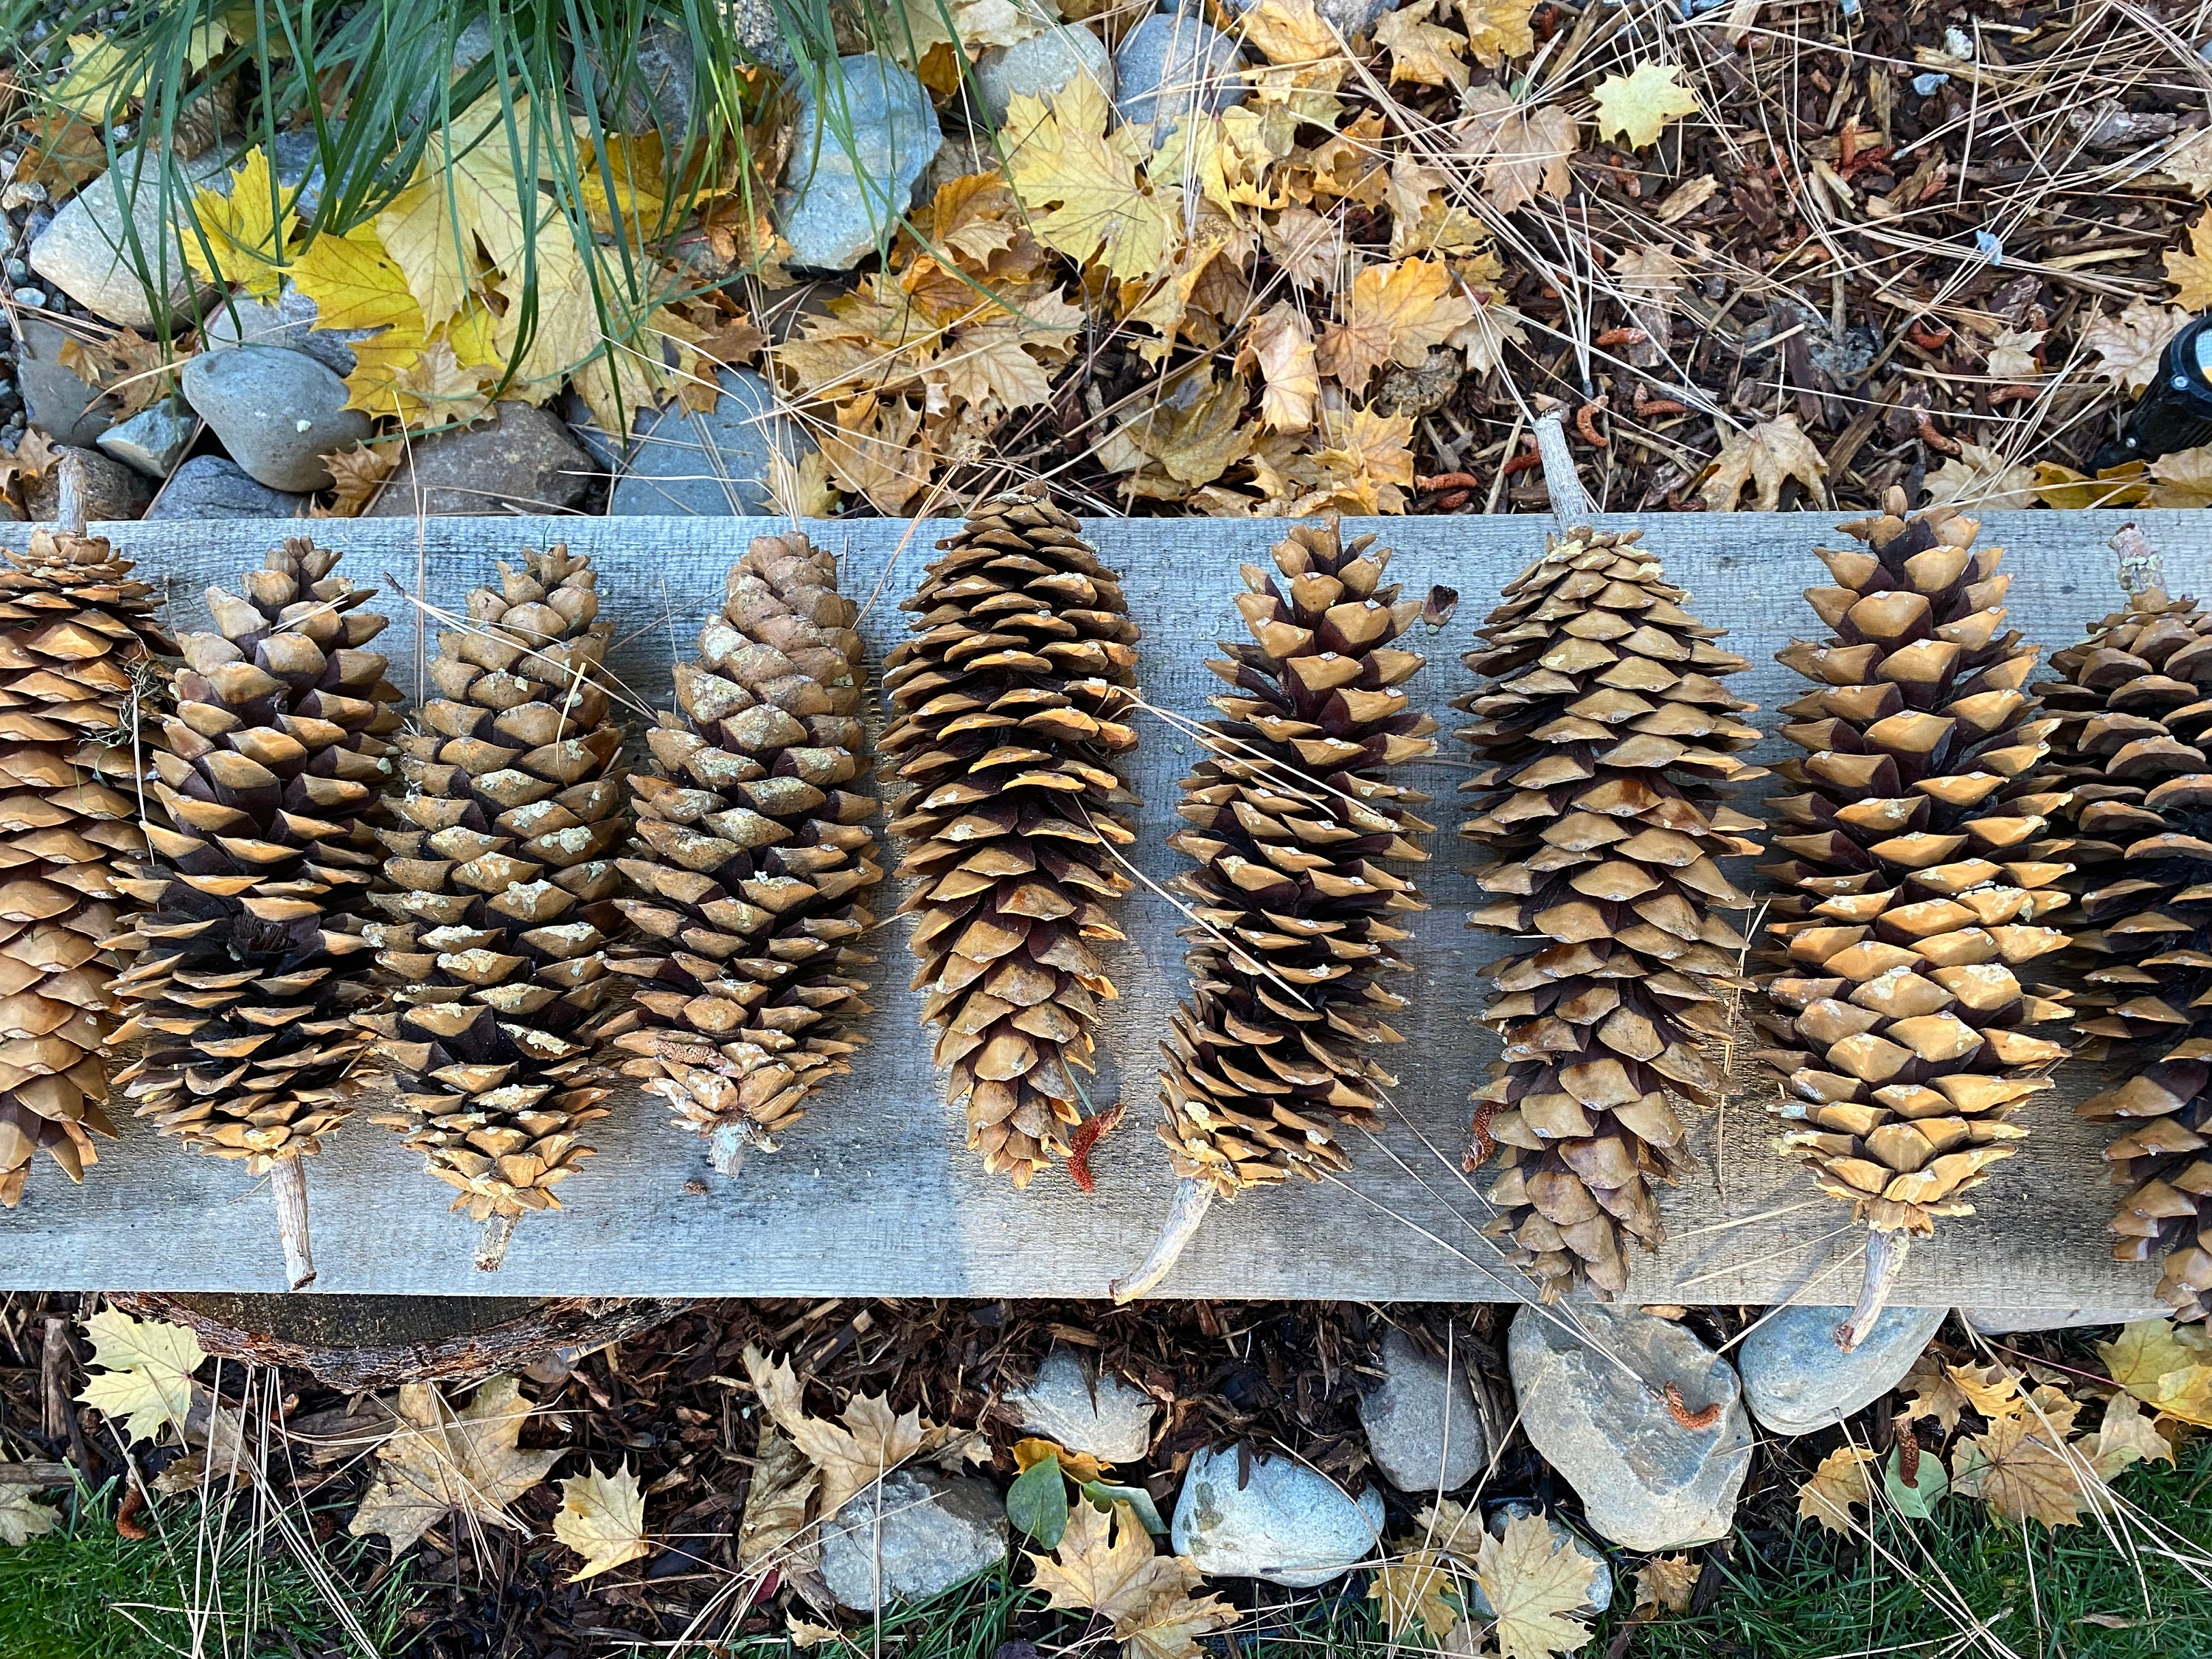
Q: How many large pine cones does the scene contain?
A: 9